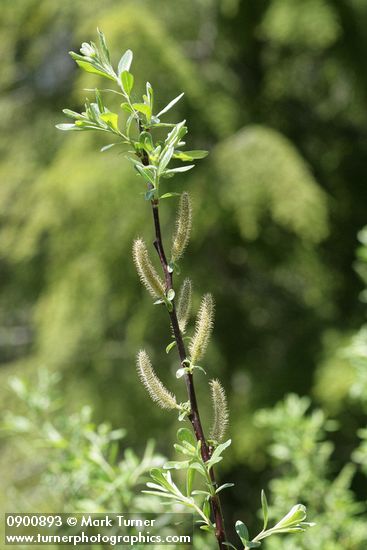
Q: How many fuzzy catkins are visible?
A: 6